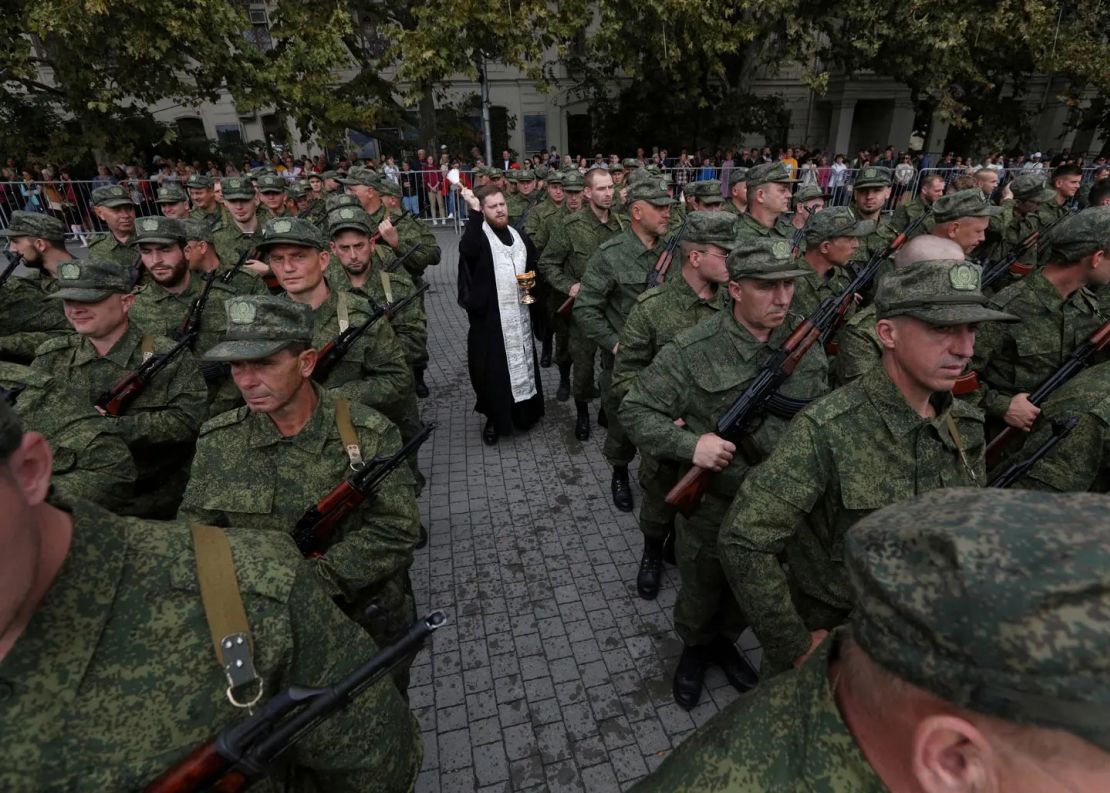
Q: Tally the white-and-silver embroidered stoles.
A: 1